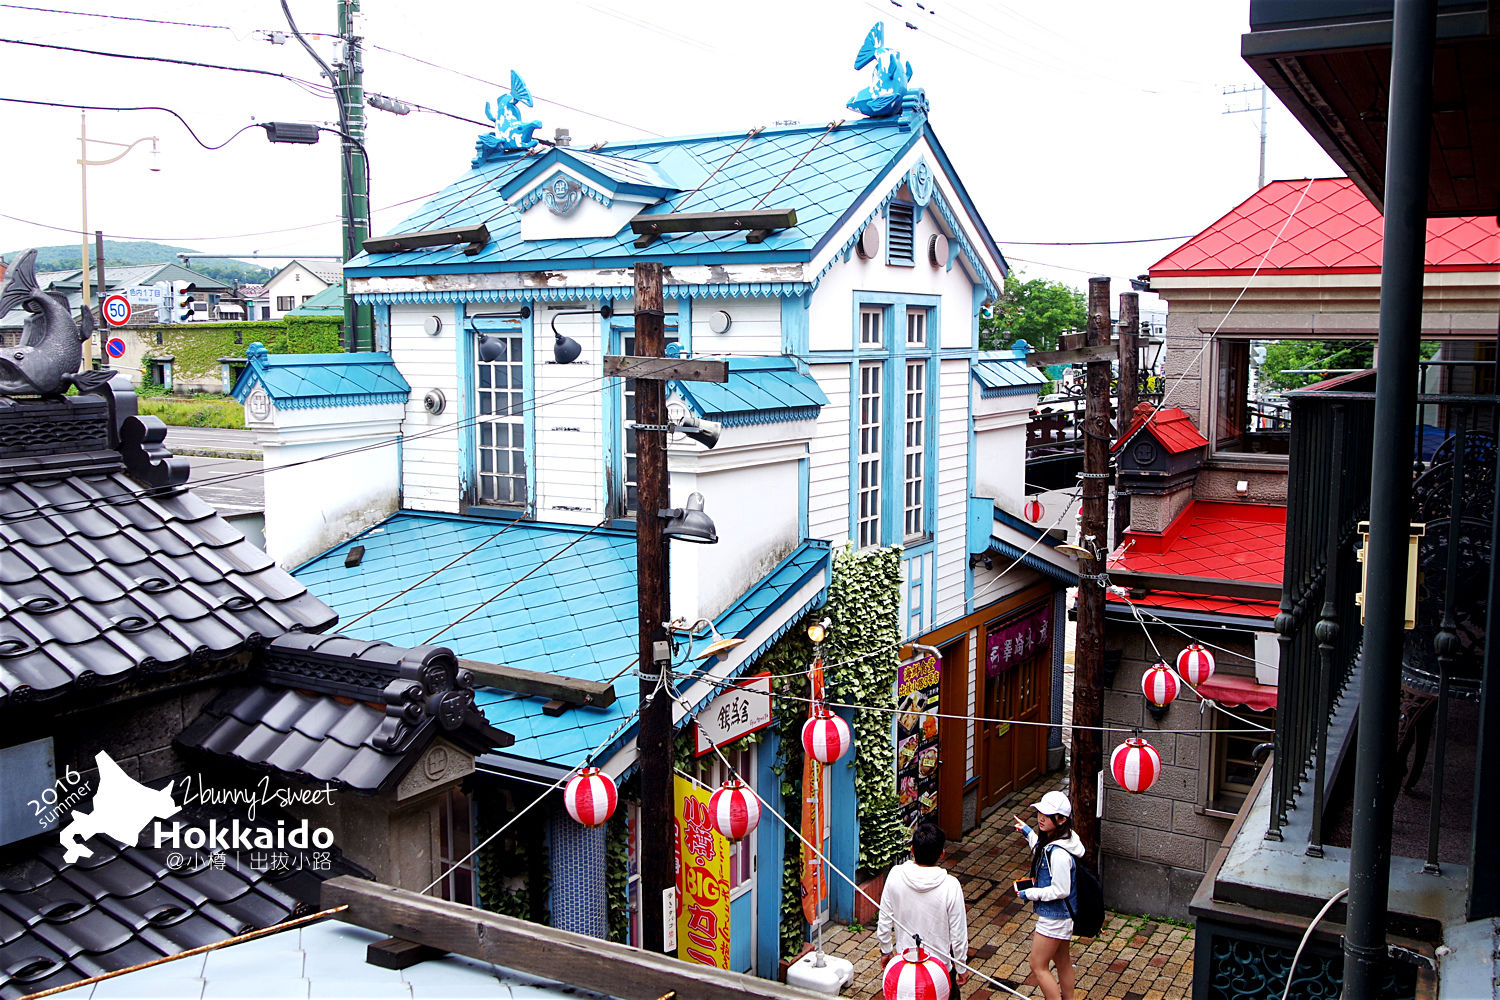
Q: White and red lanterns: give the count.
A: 8